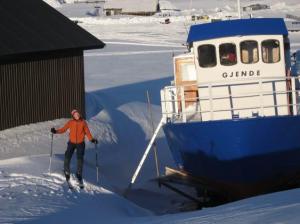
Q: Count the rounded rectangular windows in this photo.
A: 4